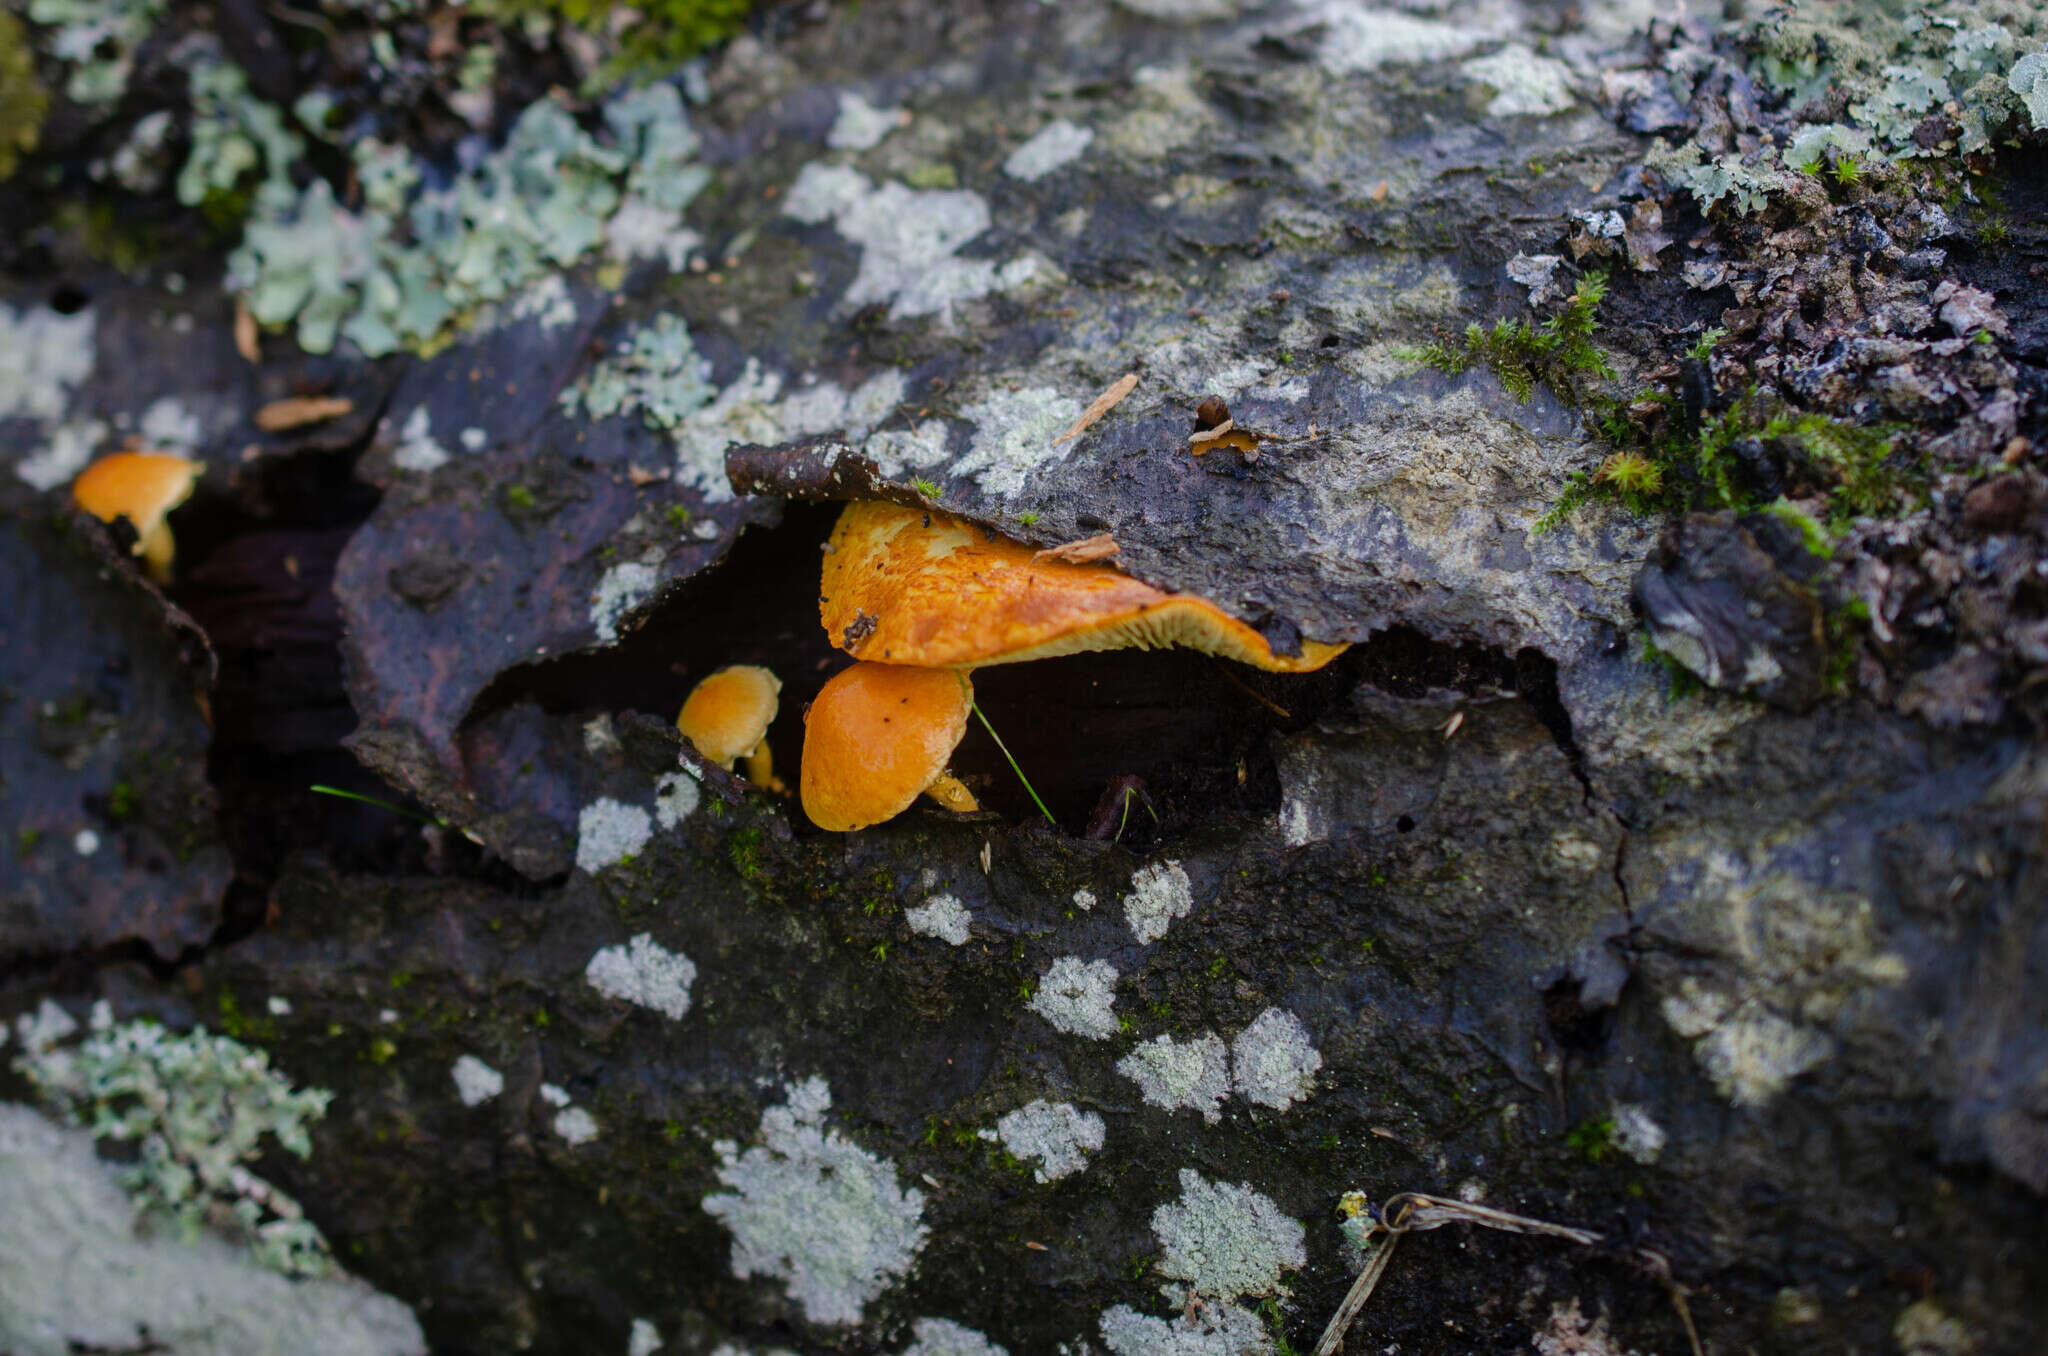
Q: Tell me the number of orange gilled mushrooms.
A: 4